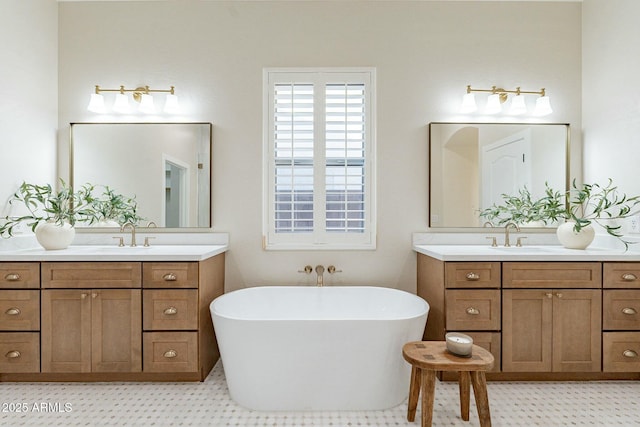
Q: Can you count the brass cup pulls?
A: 11